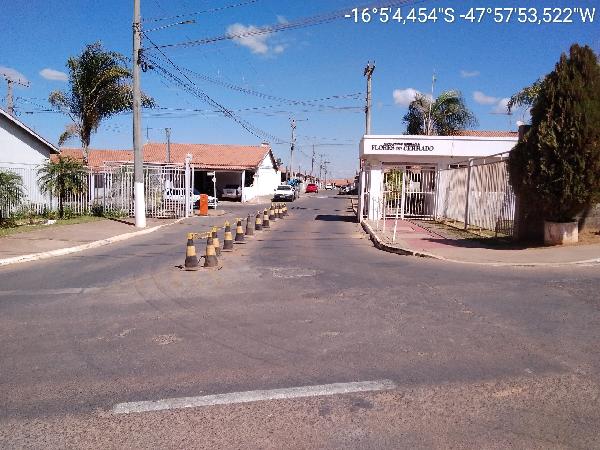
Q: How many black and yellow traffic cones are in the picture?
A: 12